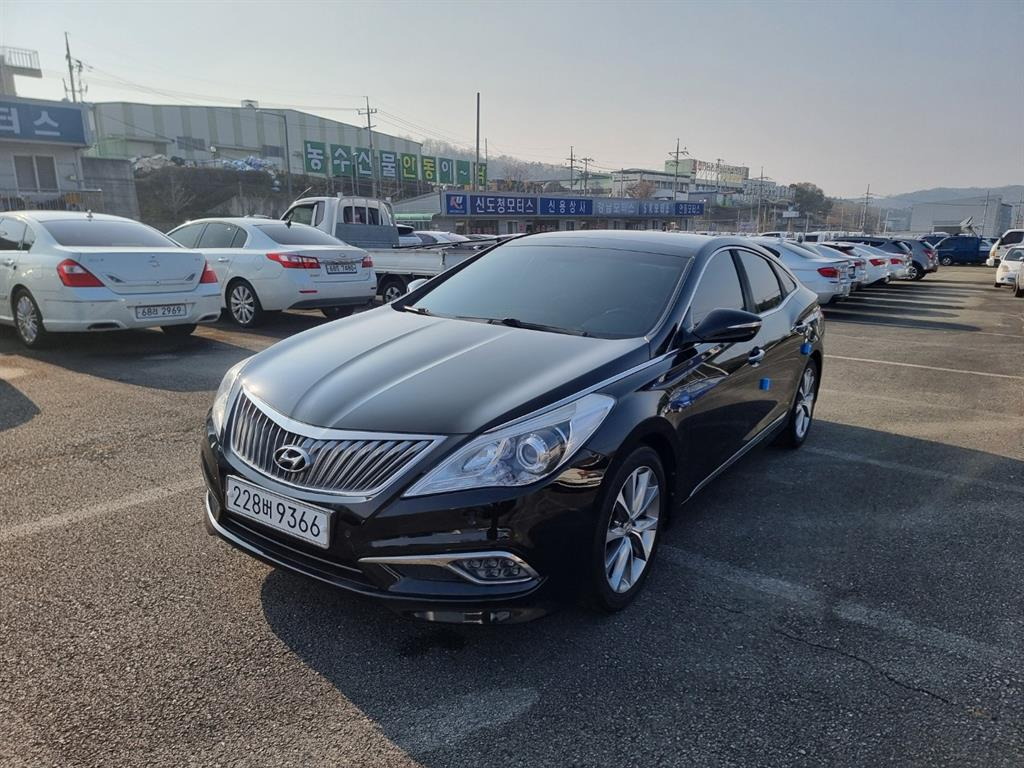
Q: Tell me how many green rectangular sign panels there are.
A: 9